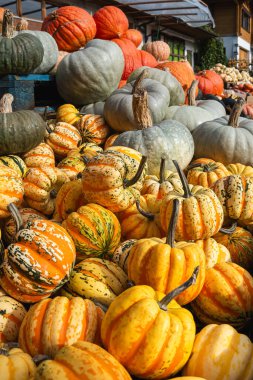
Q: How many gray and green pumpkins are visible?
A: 10